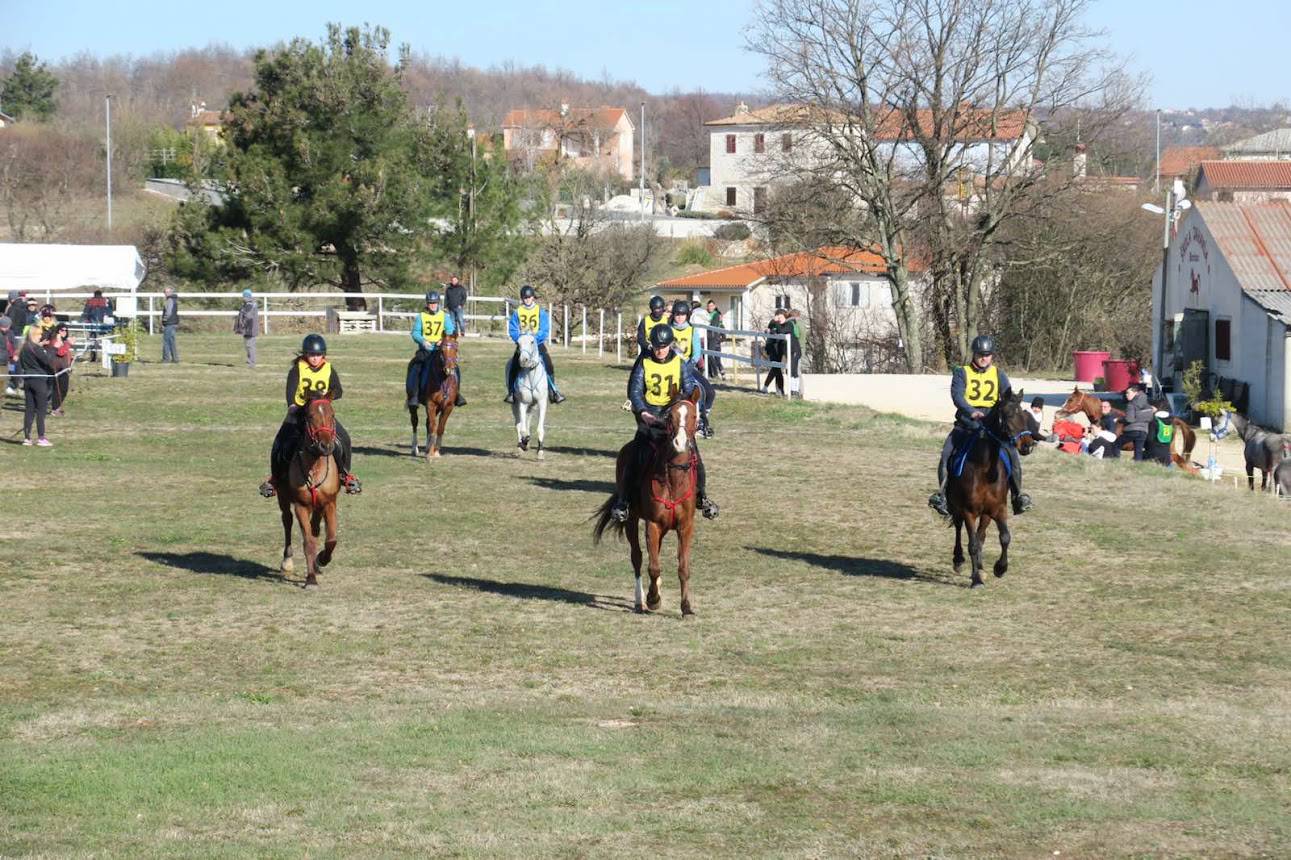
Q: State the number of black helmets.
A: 7